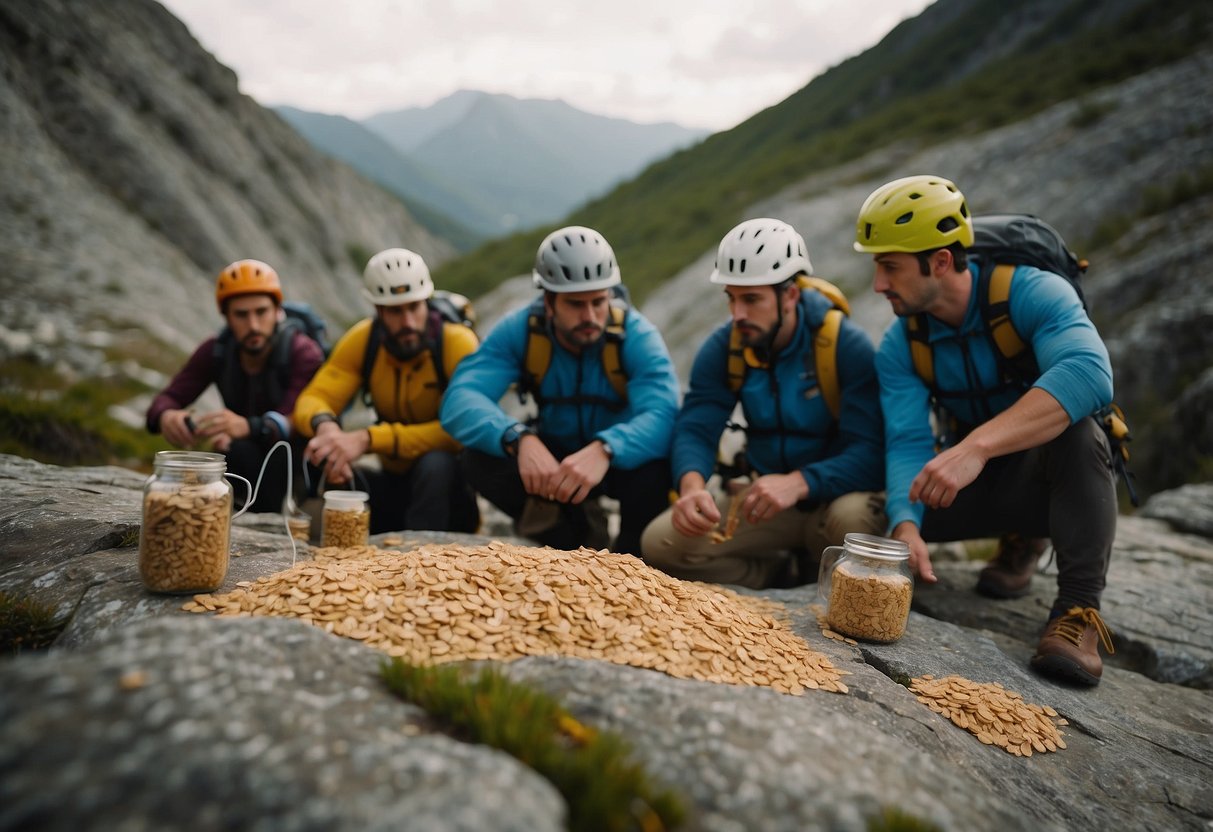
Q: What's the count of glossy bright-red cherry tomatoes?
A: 0